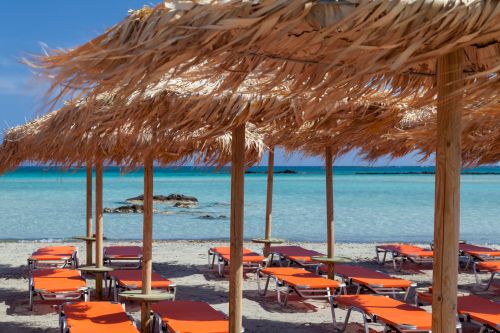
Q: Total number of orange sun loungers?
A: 15